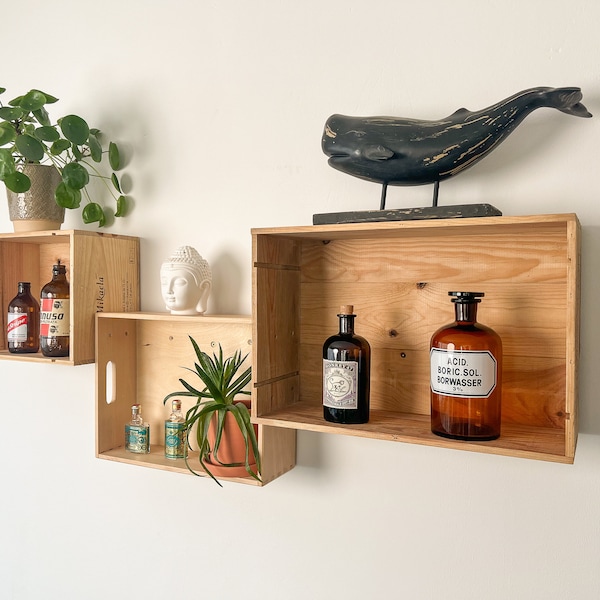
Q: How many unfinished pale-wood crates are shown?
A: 3